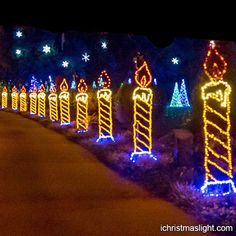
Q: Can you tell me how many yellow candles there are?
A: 11